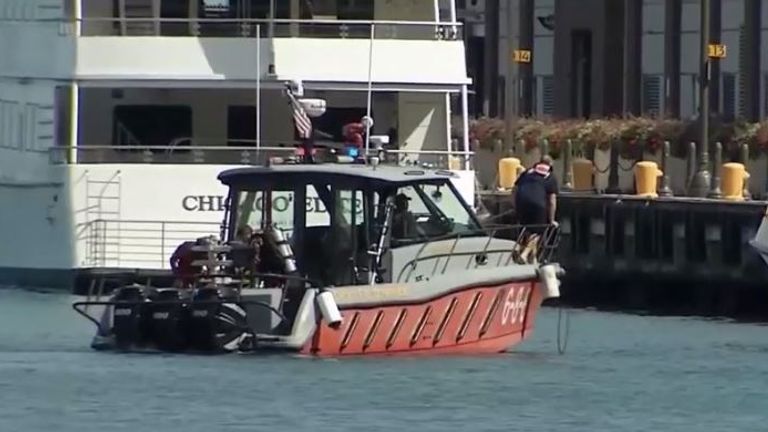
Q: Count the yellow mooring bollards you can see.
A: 4